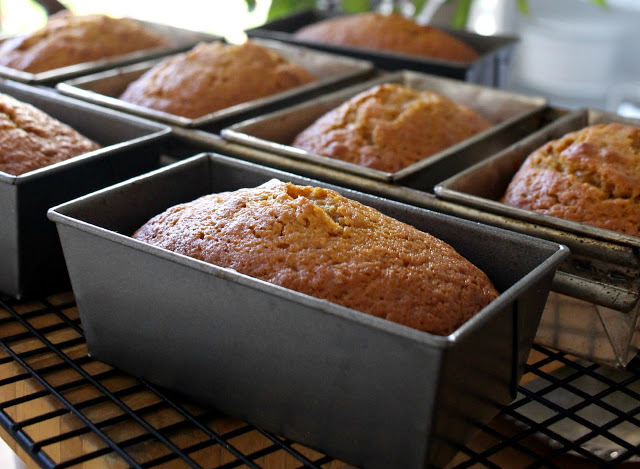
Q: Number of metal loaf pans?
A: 7